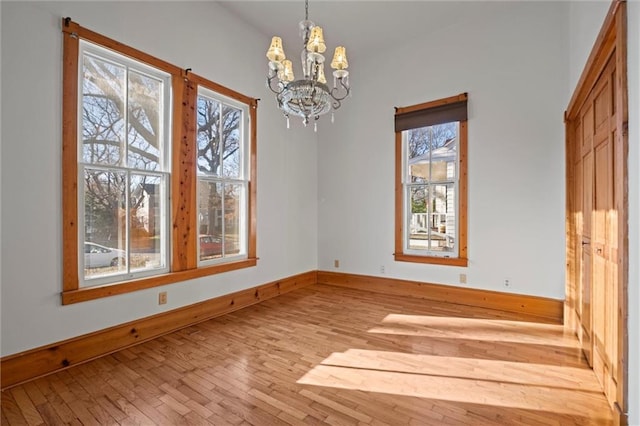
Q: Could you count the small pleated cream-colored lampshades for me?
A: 5